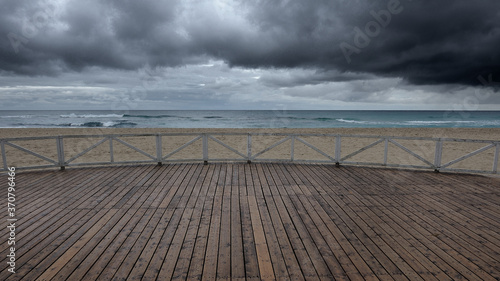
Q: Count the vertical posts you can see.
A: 11